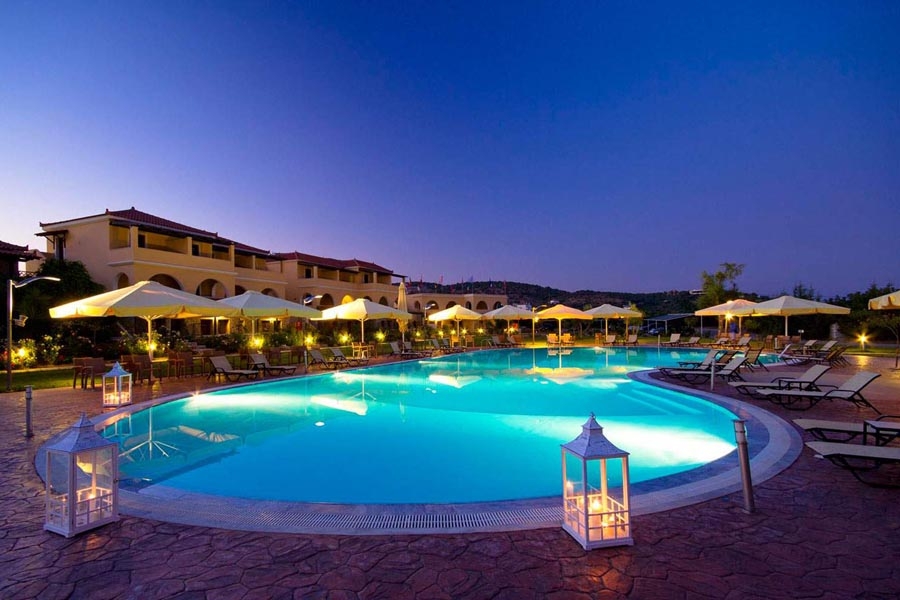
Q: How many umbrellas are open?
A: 10